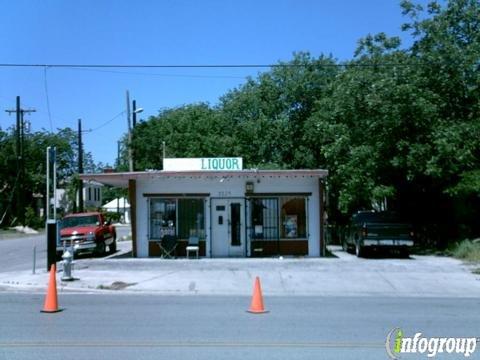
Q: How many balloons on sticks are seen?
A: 0